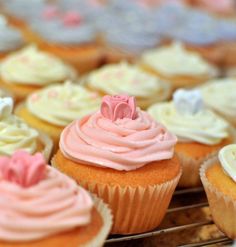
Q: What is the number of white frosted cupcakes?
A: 8